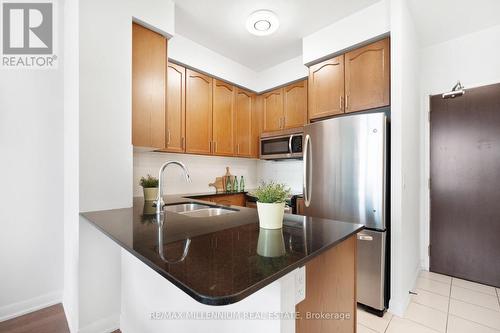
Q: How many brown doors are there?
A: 1